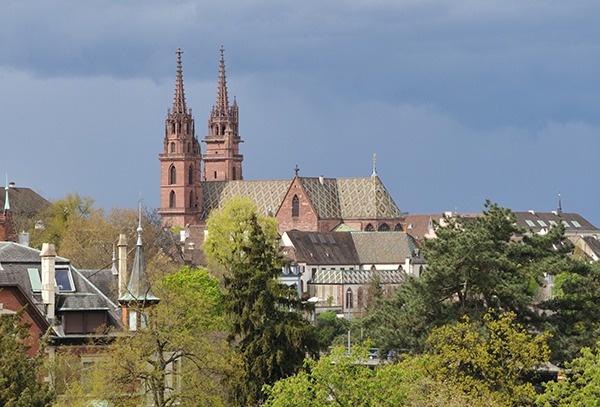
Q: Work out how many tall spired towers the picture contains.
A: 2